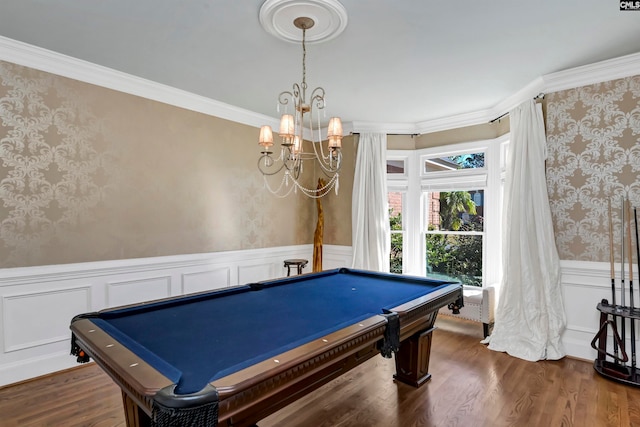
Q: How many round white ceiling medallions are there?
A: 1